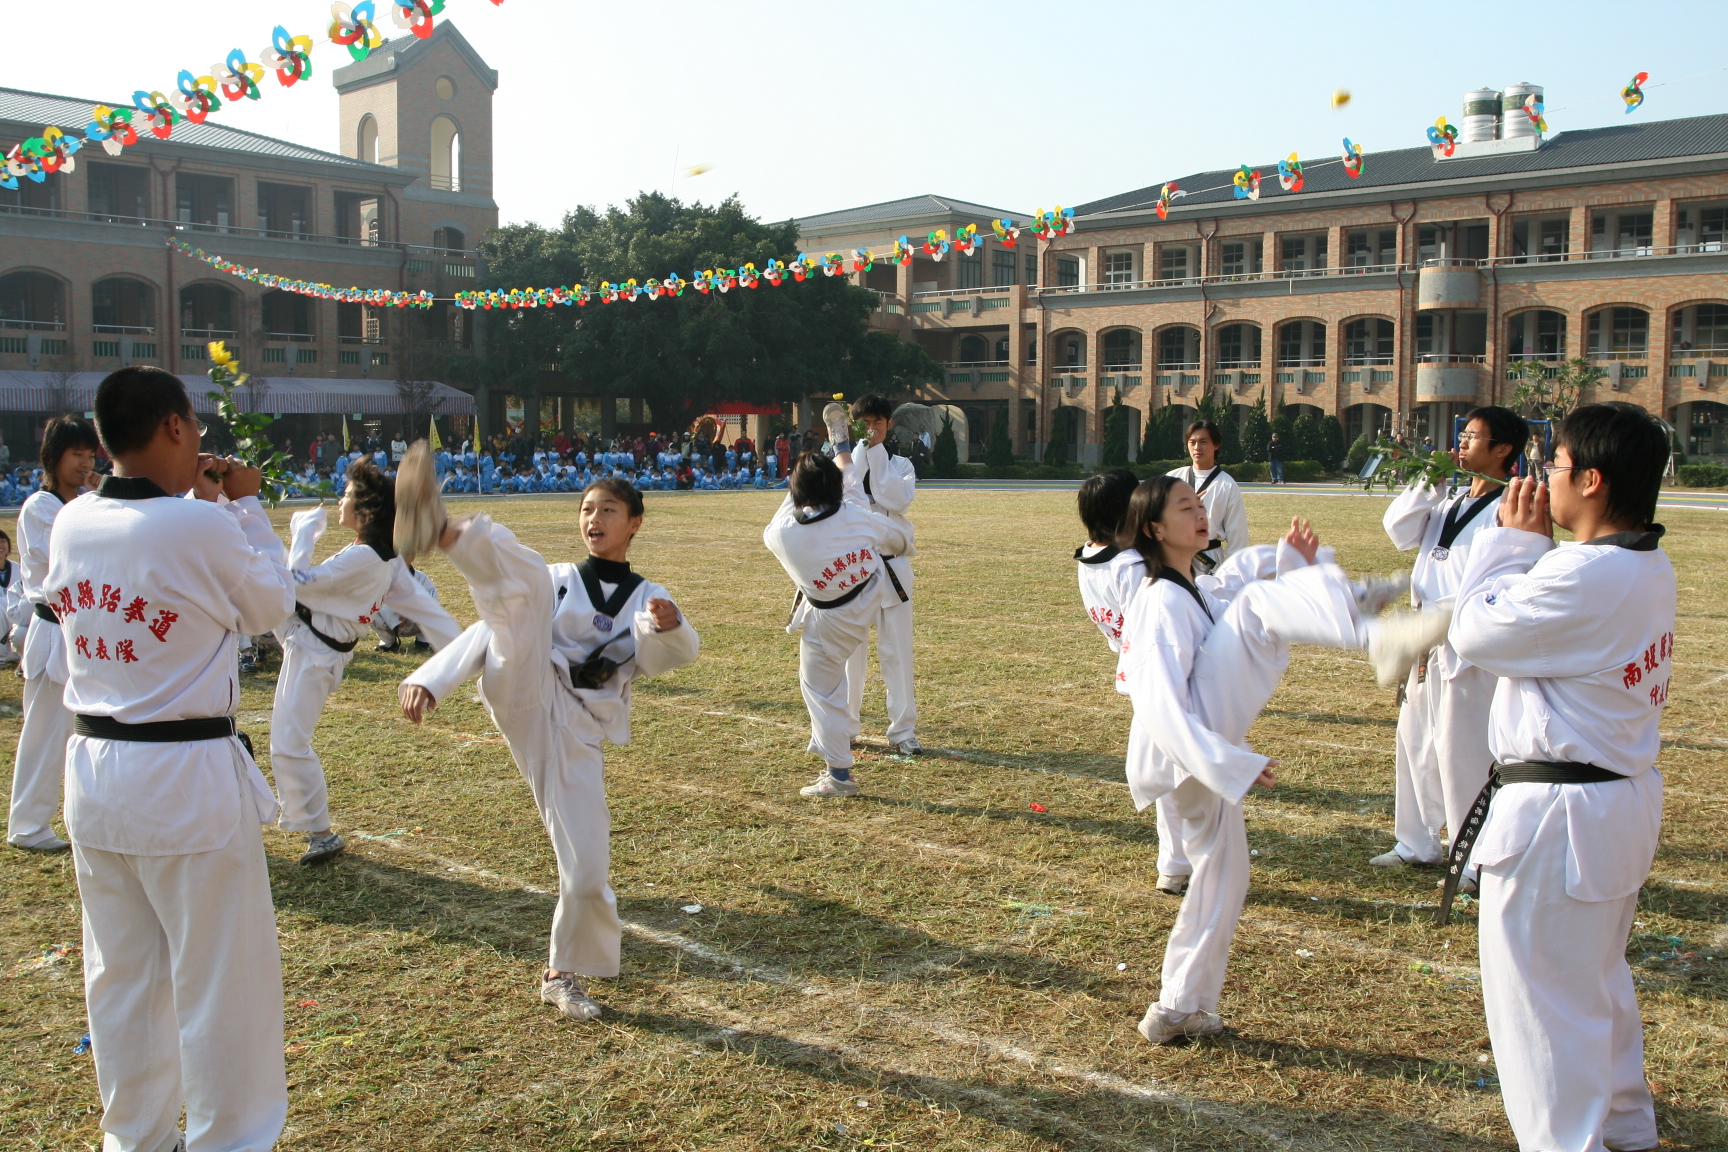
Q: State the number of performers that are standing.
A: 11